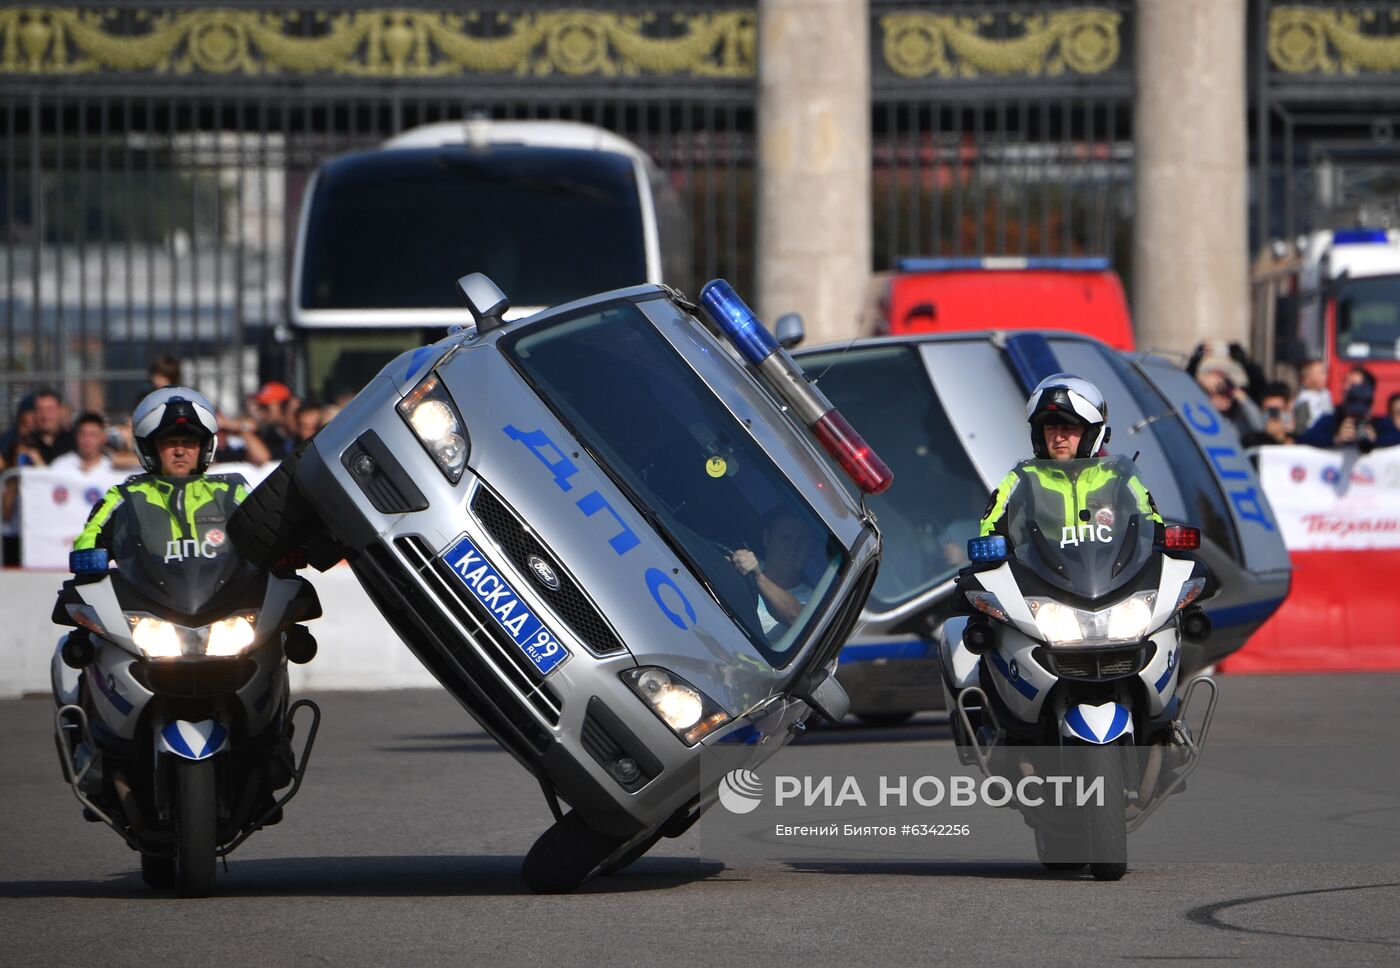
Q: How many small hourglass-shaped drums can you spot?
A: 0